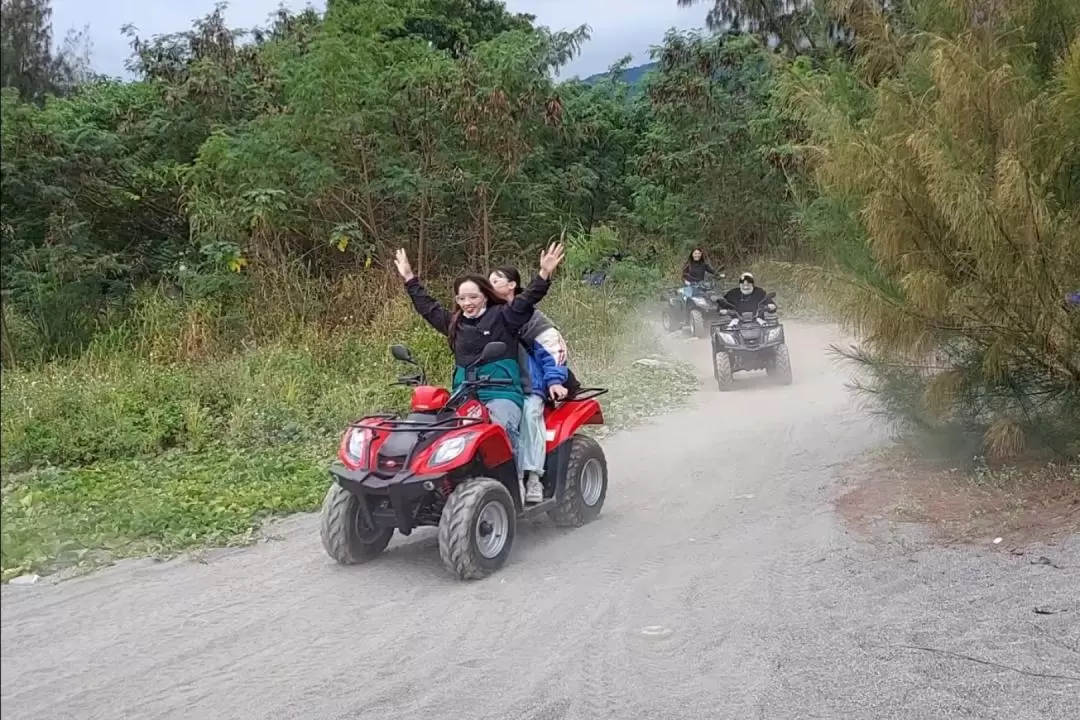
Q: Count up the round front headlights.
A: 0